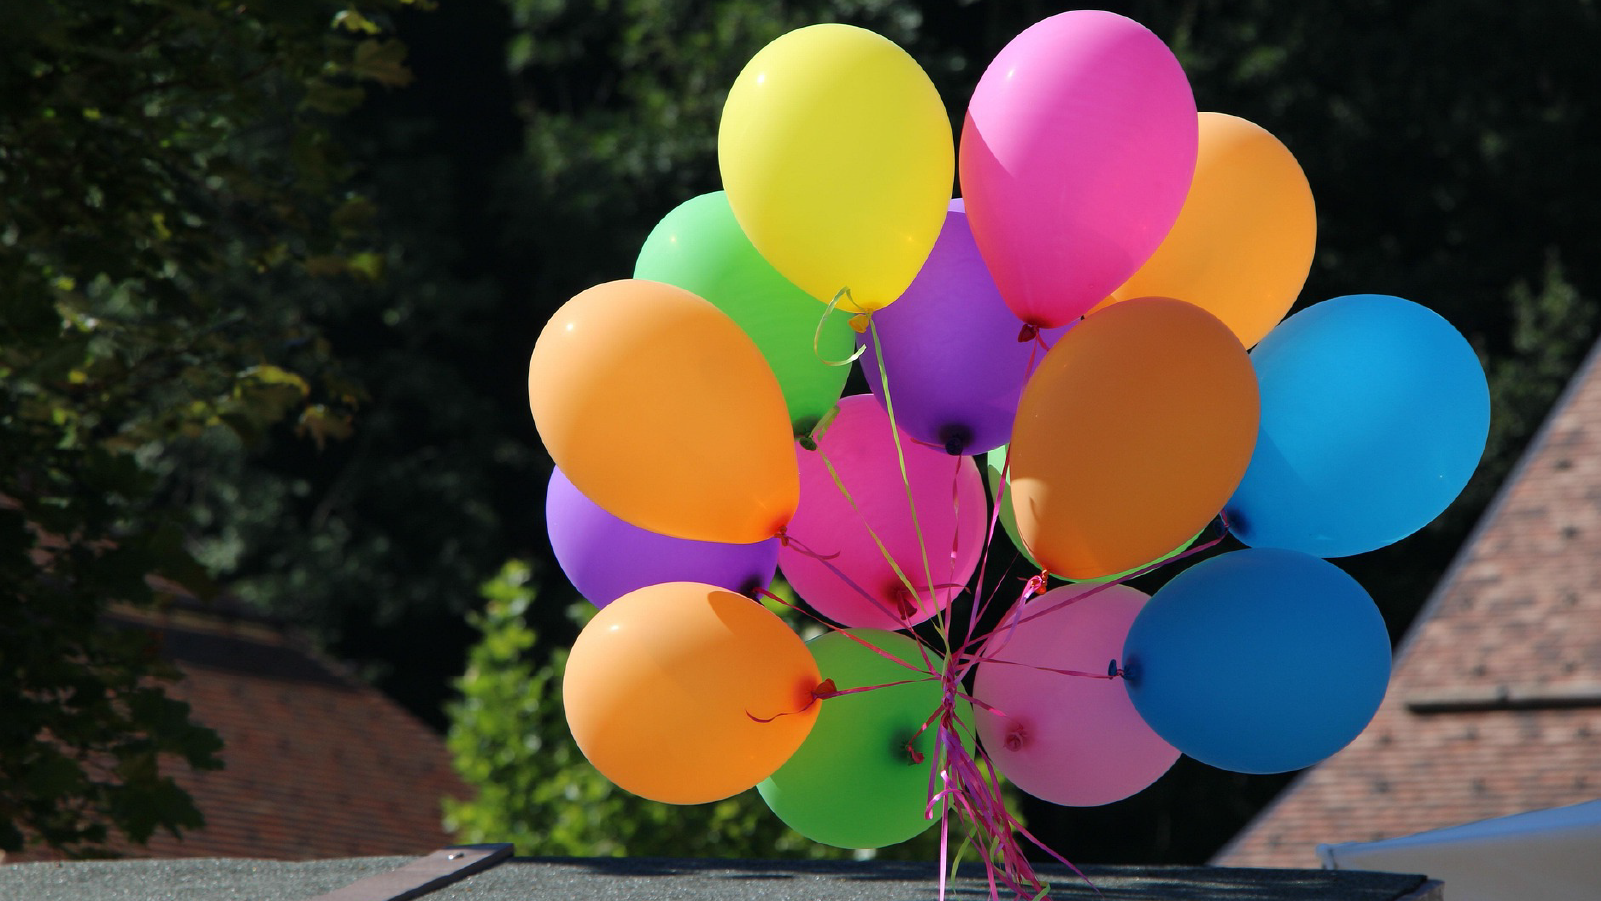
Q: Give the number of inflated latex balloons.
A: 15